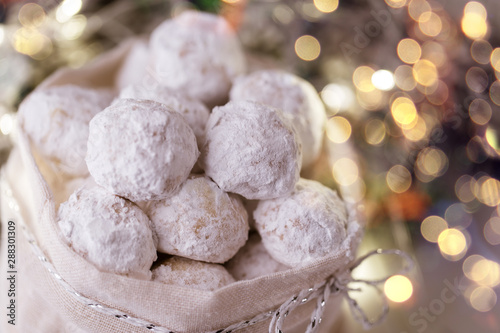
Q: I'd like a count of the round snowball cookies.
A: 12